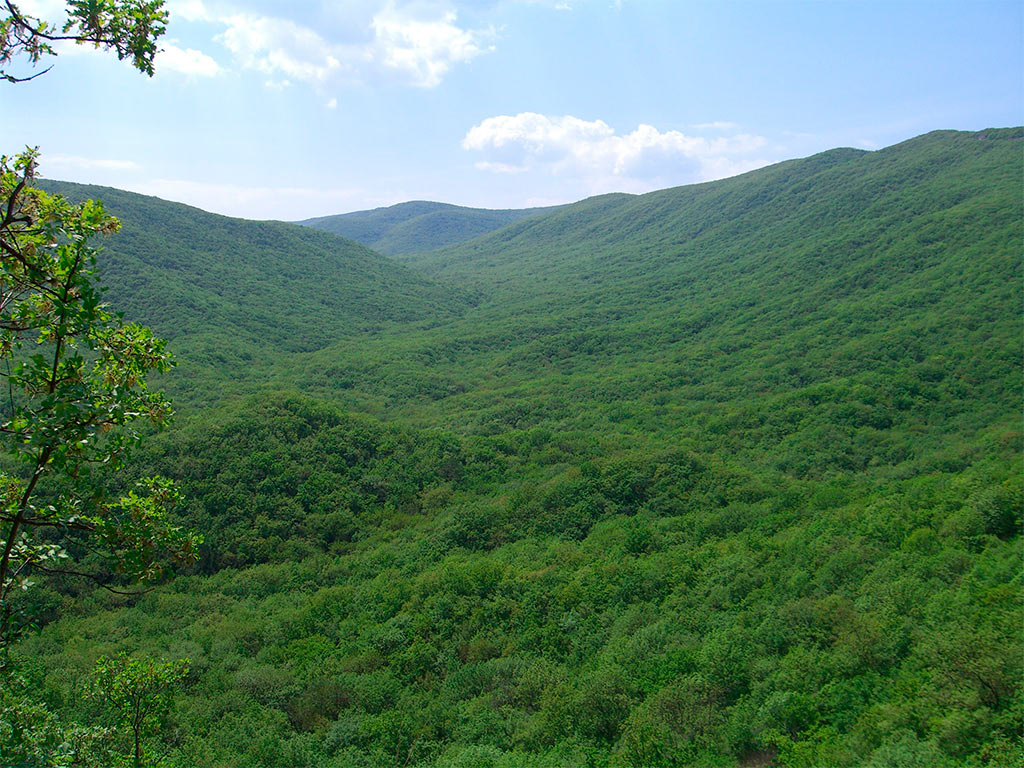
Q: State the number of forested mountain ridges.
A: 3